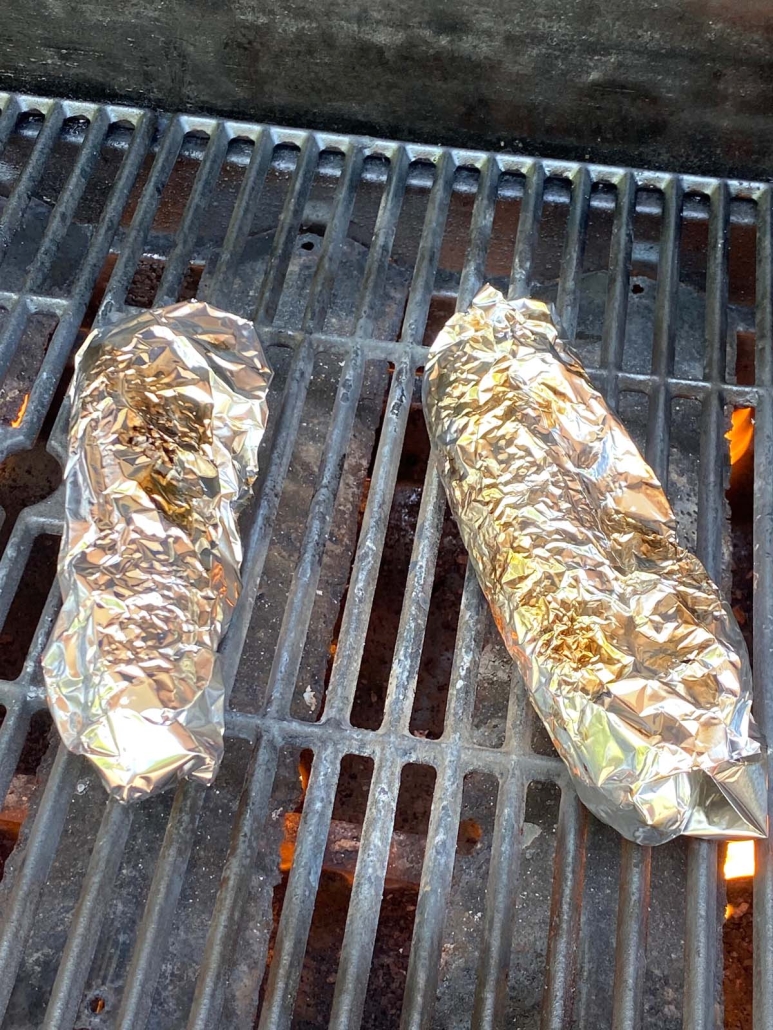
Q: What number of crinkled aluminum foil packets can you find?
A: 2